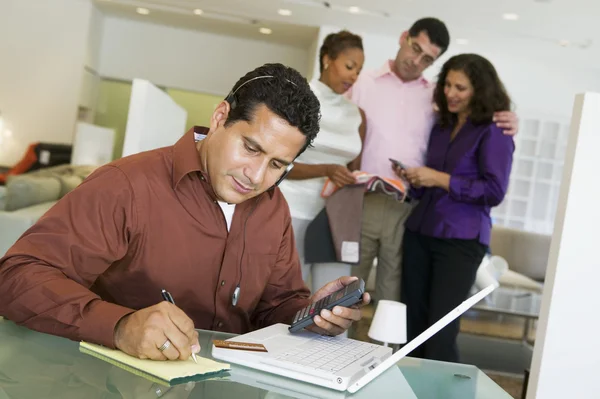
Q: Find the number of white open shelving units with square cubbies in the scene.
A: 1